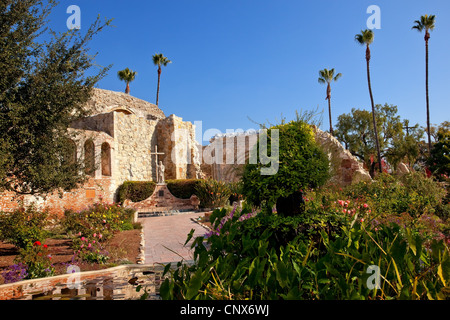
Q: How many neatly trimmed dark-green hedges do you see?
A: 2